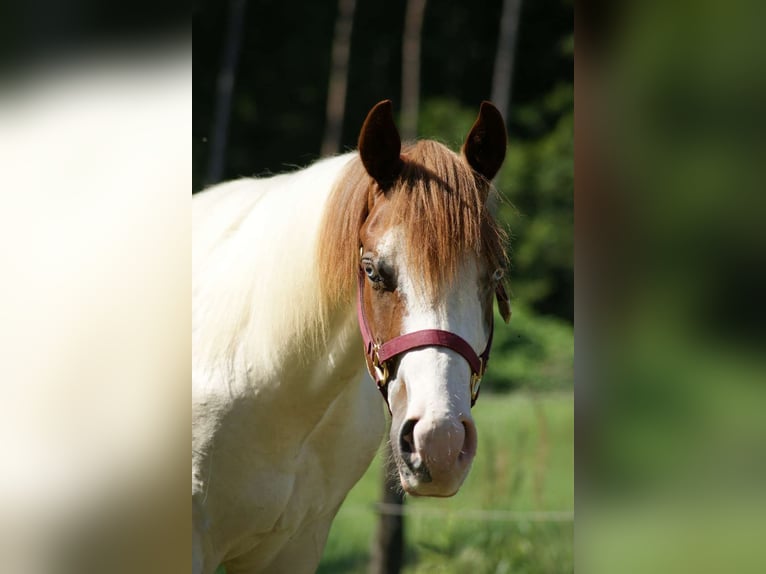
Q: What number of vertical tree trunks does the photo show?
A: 4